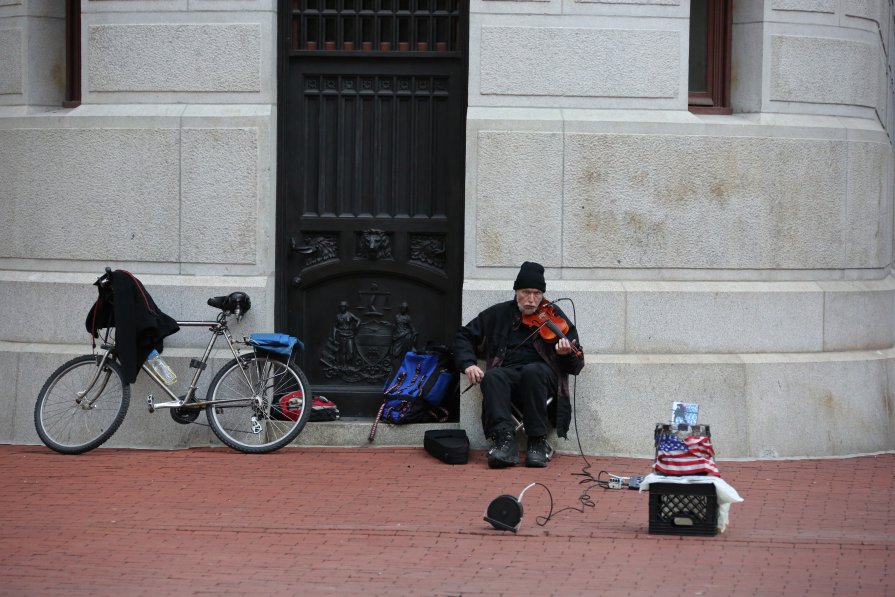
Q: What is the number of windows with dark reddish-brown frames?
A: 2